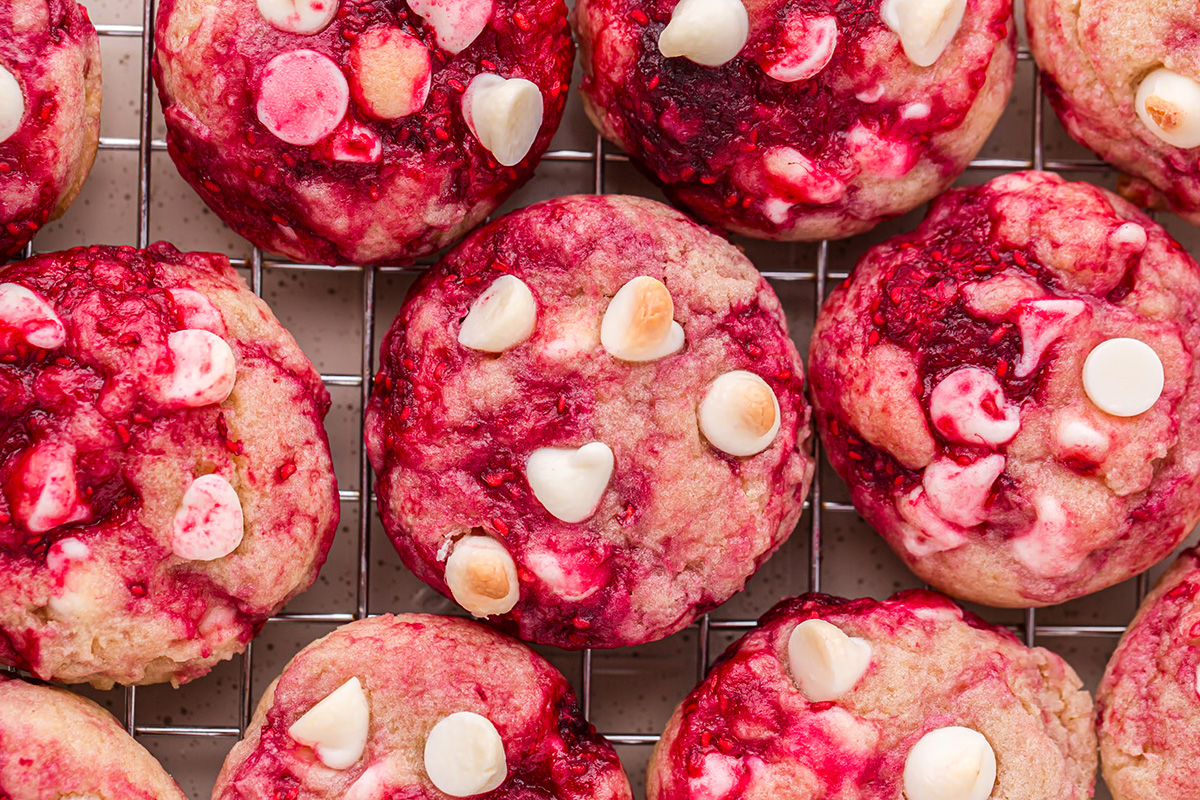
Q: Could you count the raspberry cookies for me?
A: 11